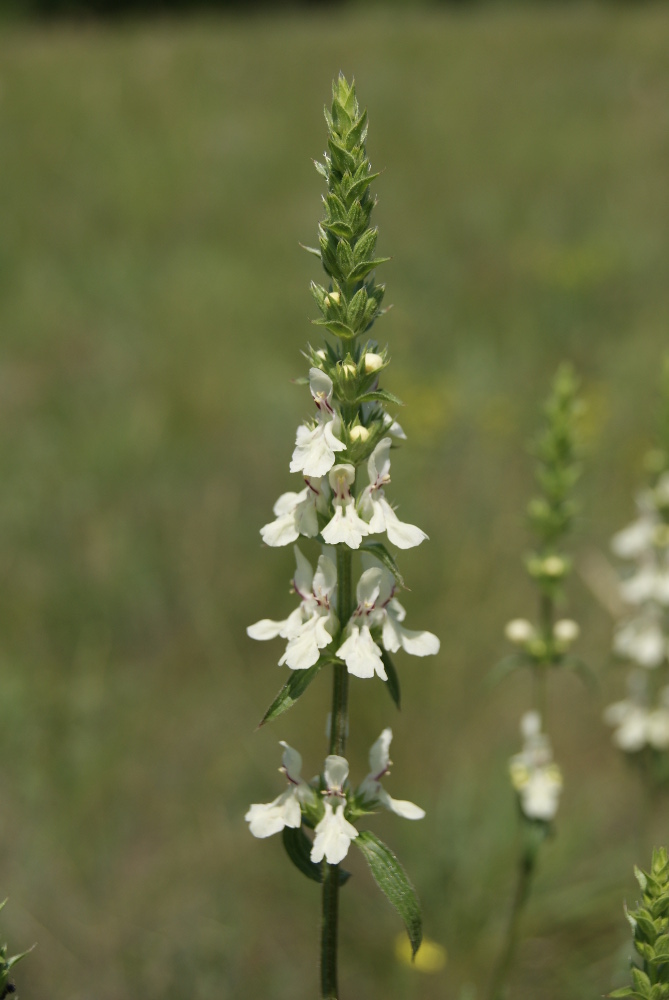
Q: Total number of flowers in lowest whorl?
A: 3